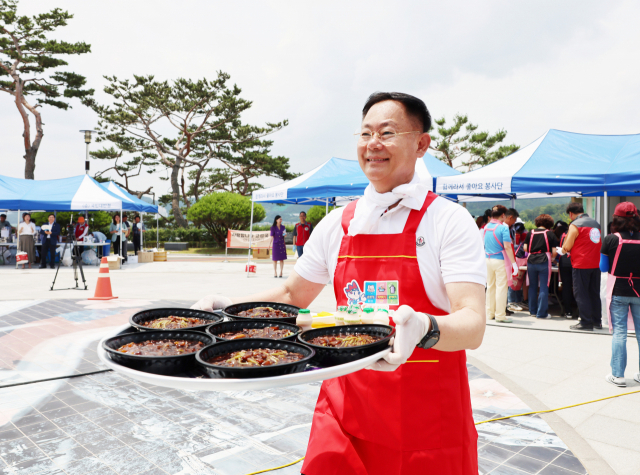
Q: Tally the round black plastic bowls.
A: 6